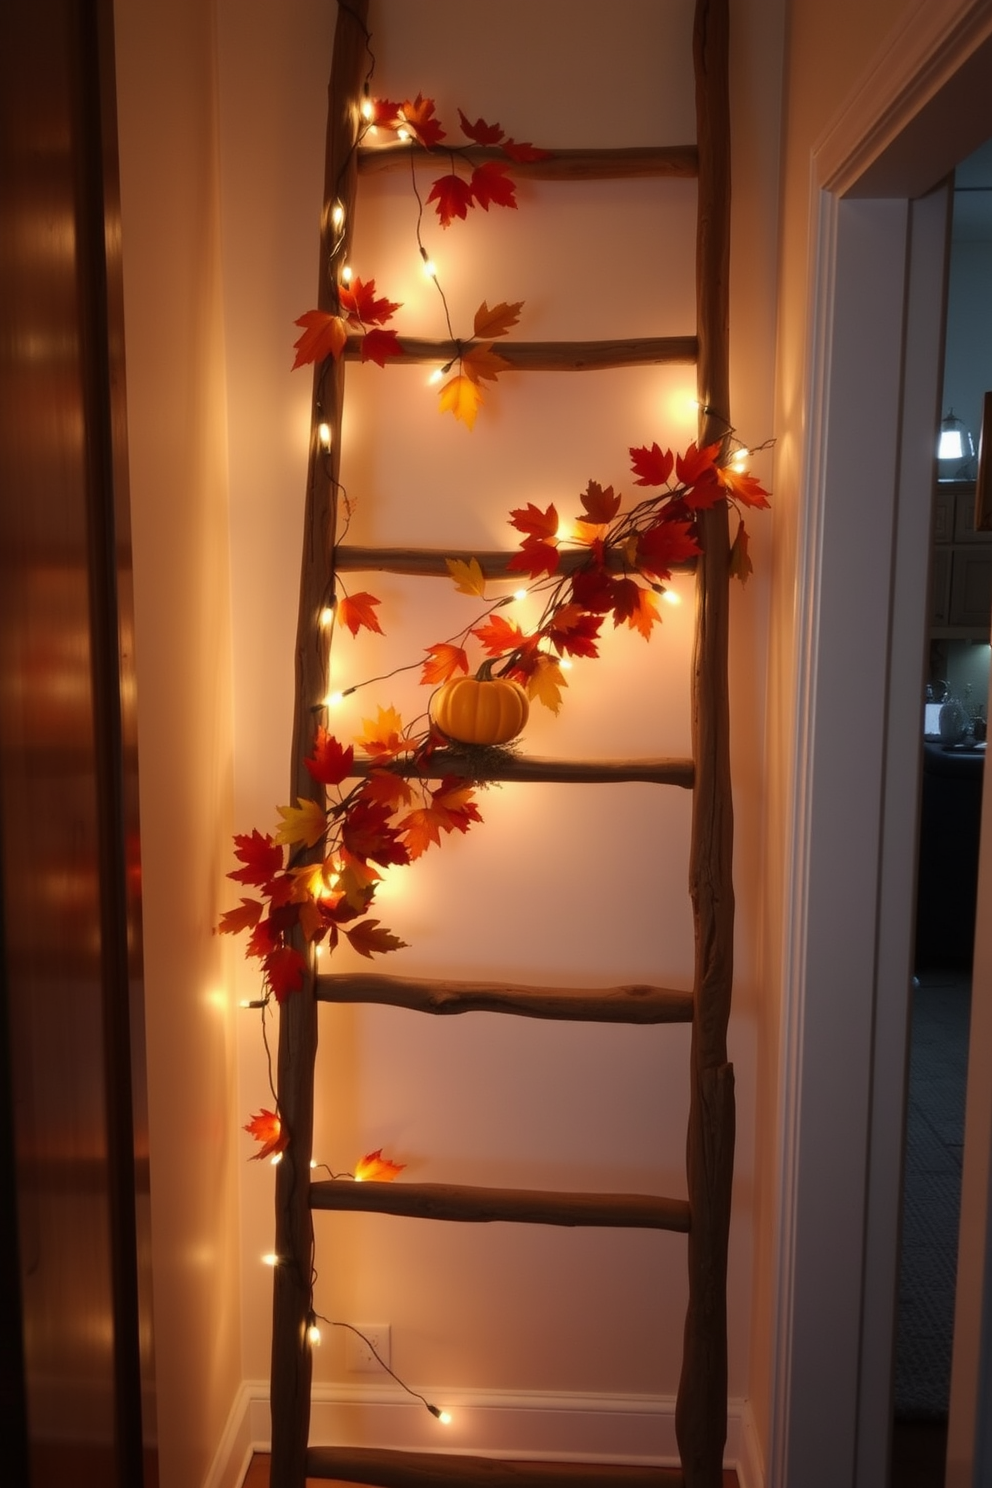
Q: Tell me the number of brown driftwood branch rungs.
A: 7